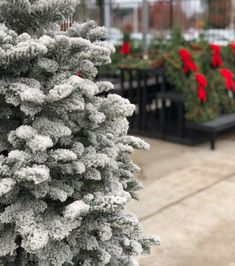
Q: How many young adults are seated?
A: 0